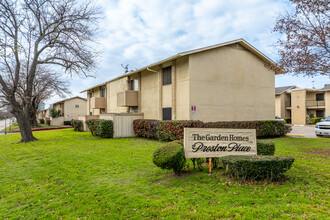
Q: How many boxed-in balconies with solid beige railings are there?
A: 2